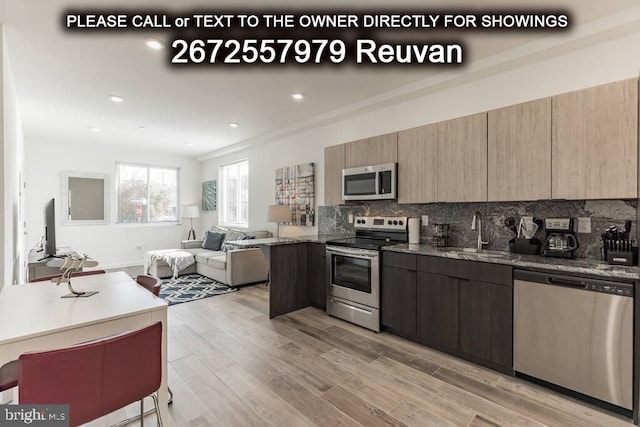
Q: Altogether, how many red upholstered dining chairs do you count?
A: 4